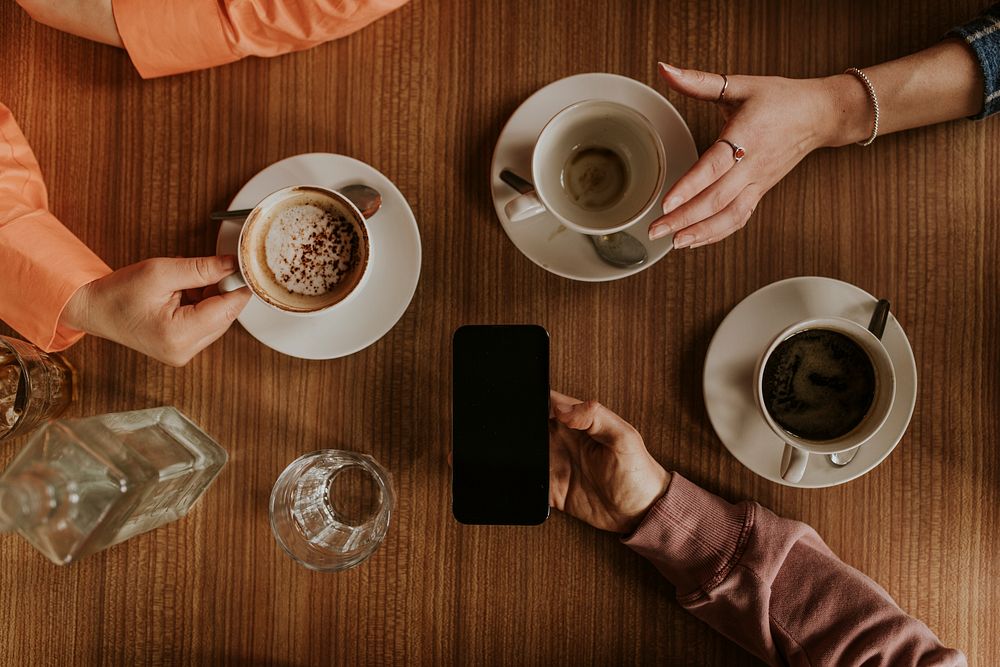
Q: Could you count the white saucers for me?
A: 3